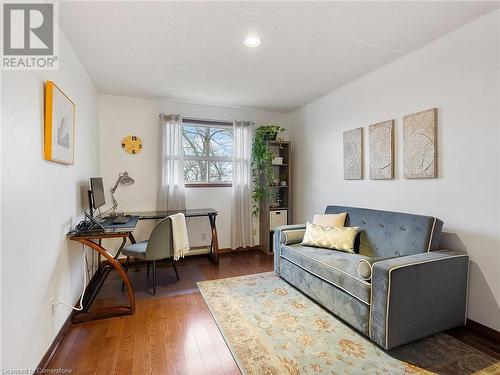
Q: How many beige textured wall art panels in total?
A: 3